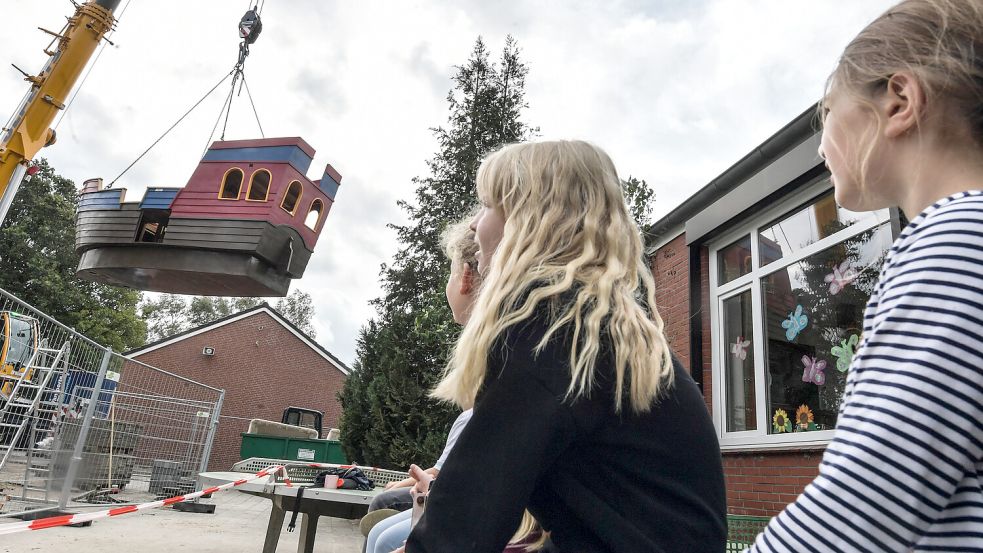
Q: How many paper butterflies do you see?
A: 5